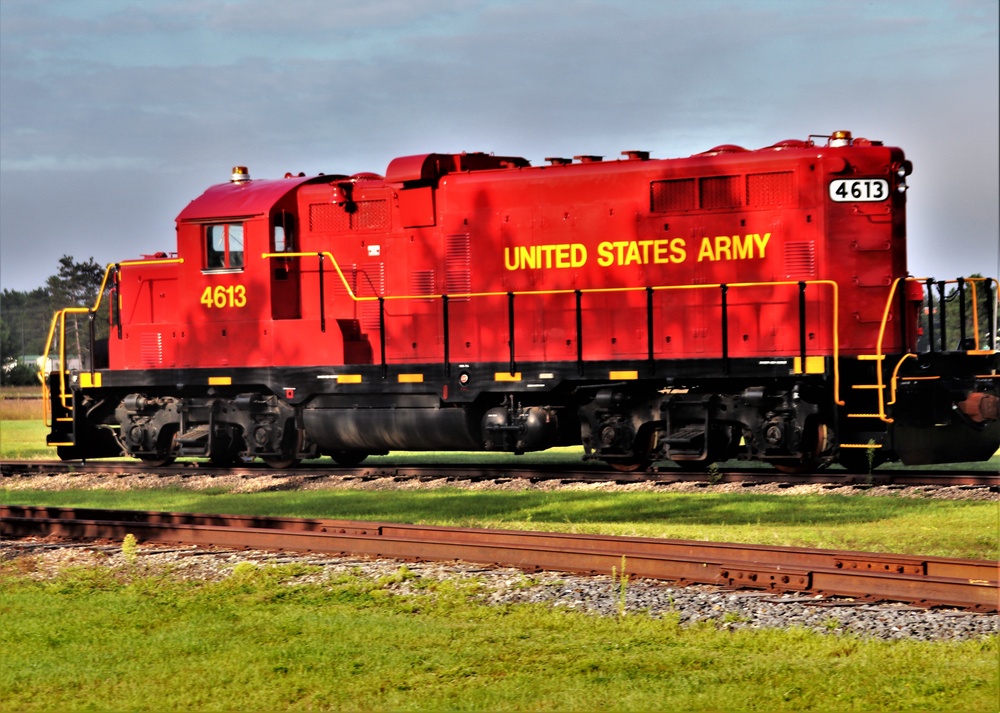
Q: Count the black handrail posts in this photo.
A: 15